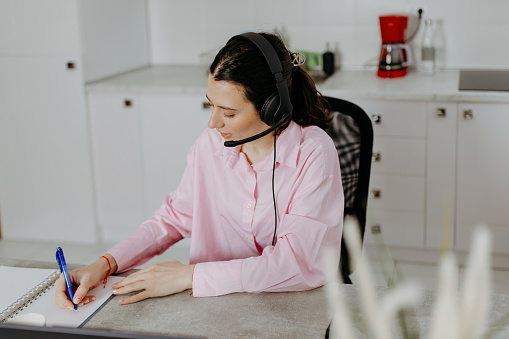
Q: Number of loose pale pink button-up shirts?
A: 1